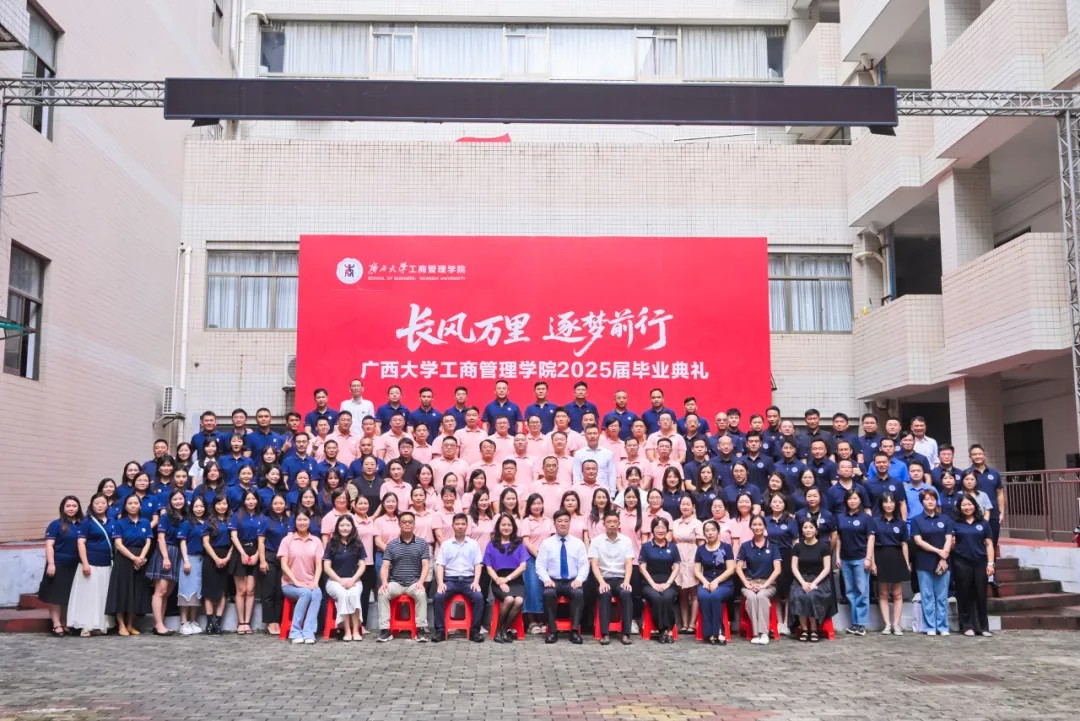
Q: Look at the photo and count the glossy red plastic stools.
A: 11